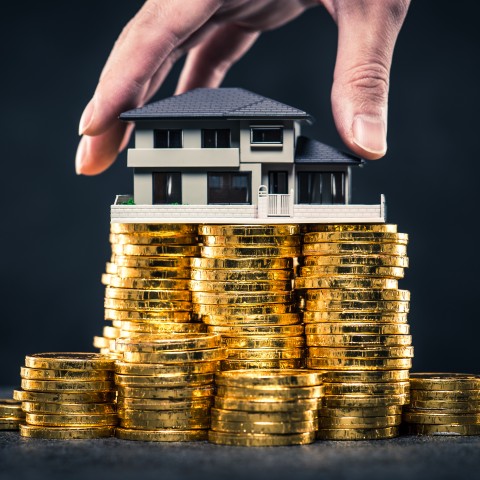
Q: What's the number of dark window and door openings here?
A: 7